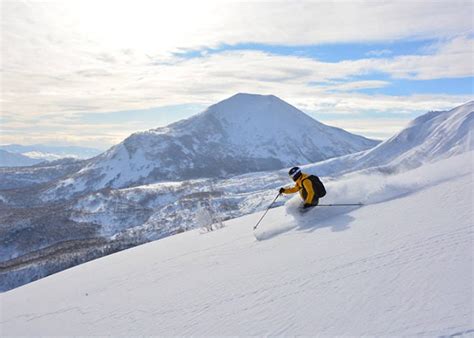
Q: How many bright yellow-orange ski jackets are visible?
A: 1